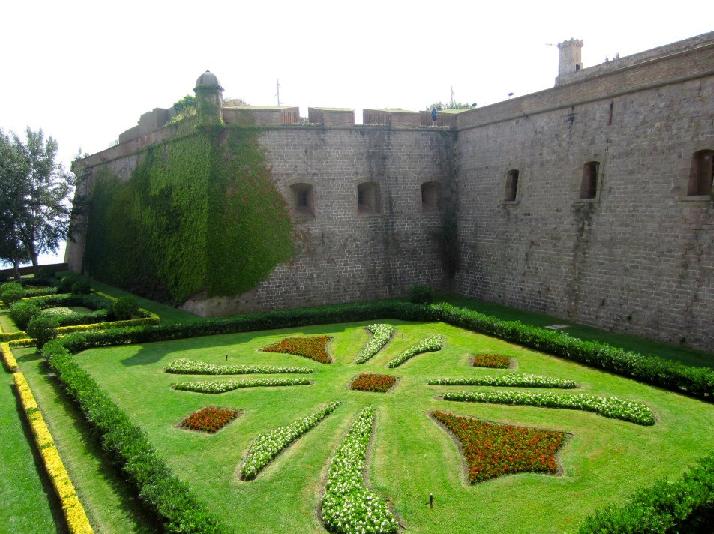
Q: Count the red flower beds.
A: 5